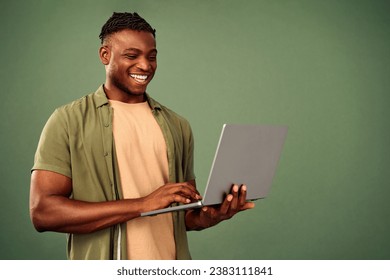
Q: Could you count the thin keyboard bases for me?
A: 1